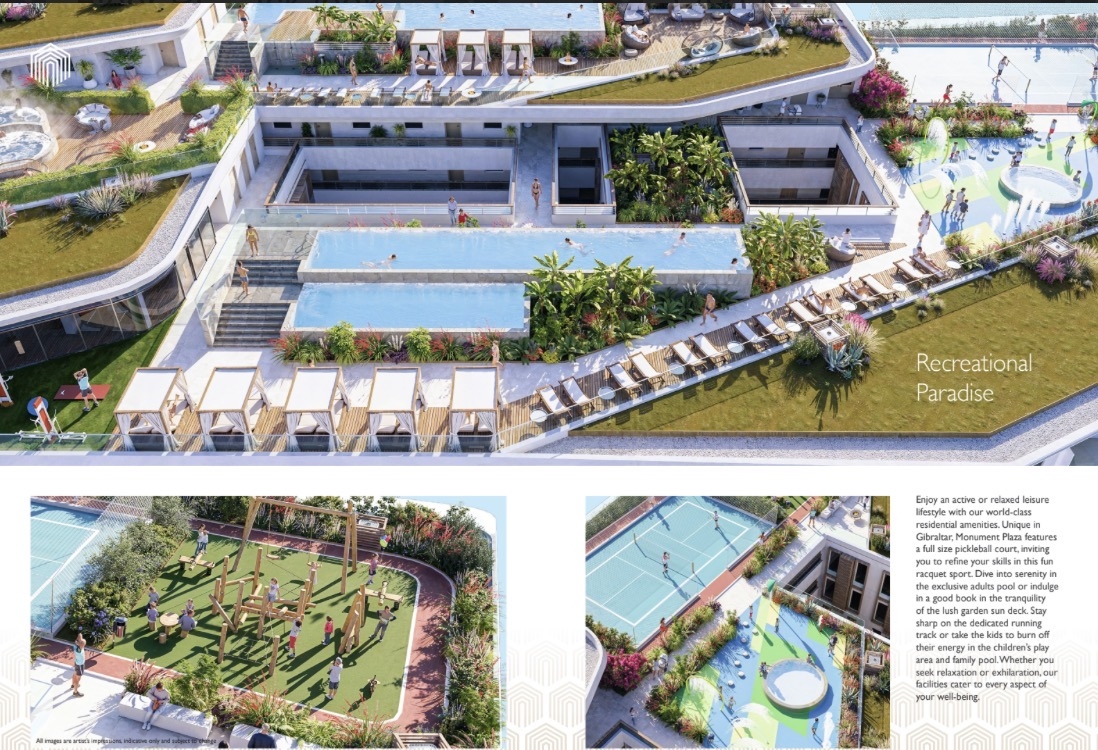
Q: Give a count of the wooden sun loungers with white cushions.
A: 14